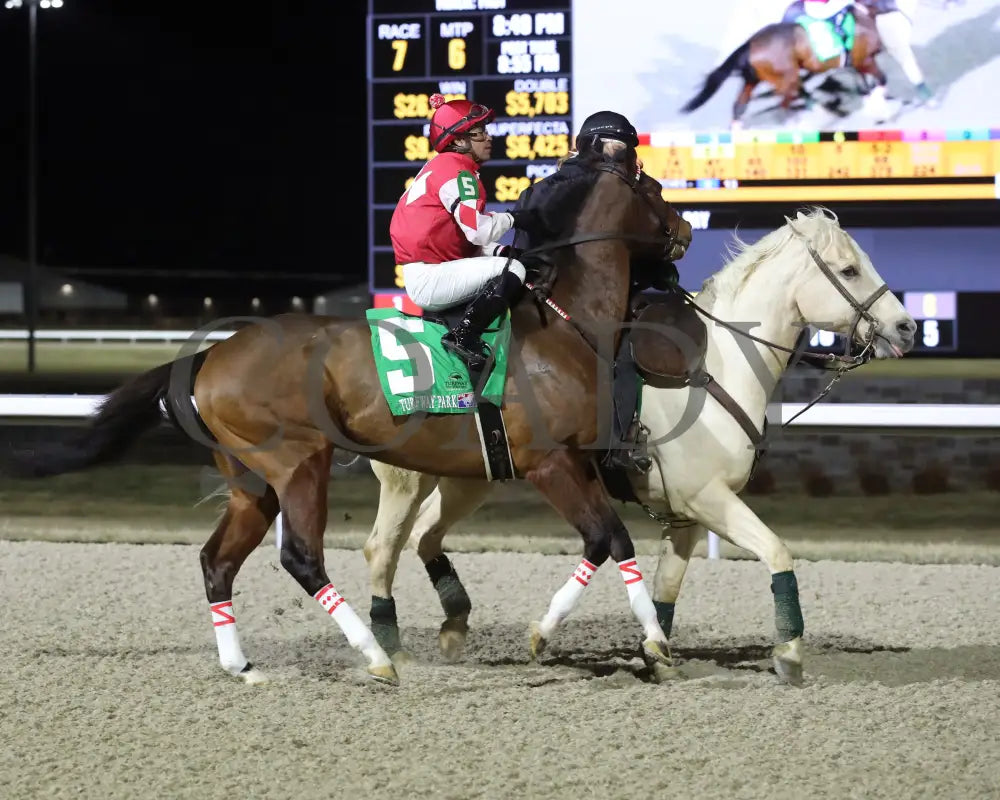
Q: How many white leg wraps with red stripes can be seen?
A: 4